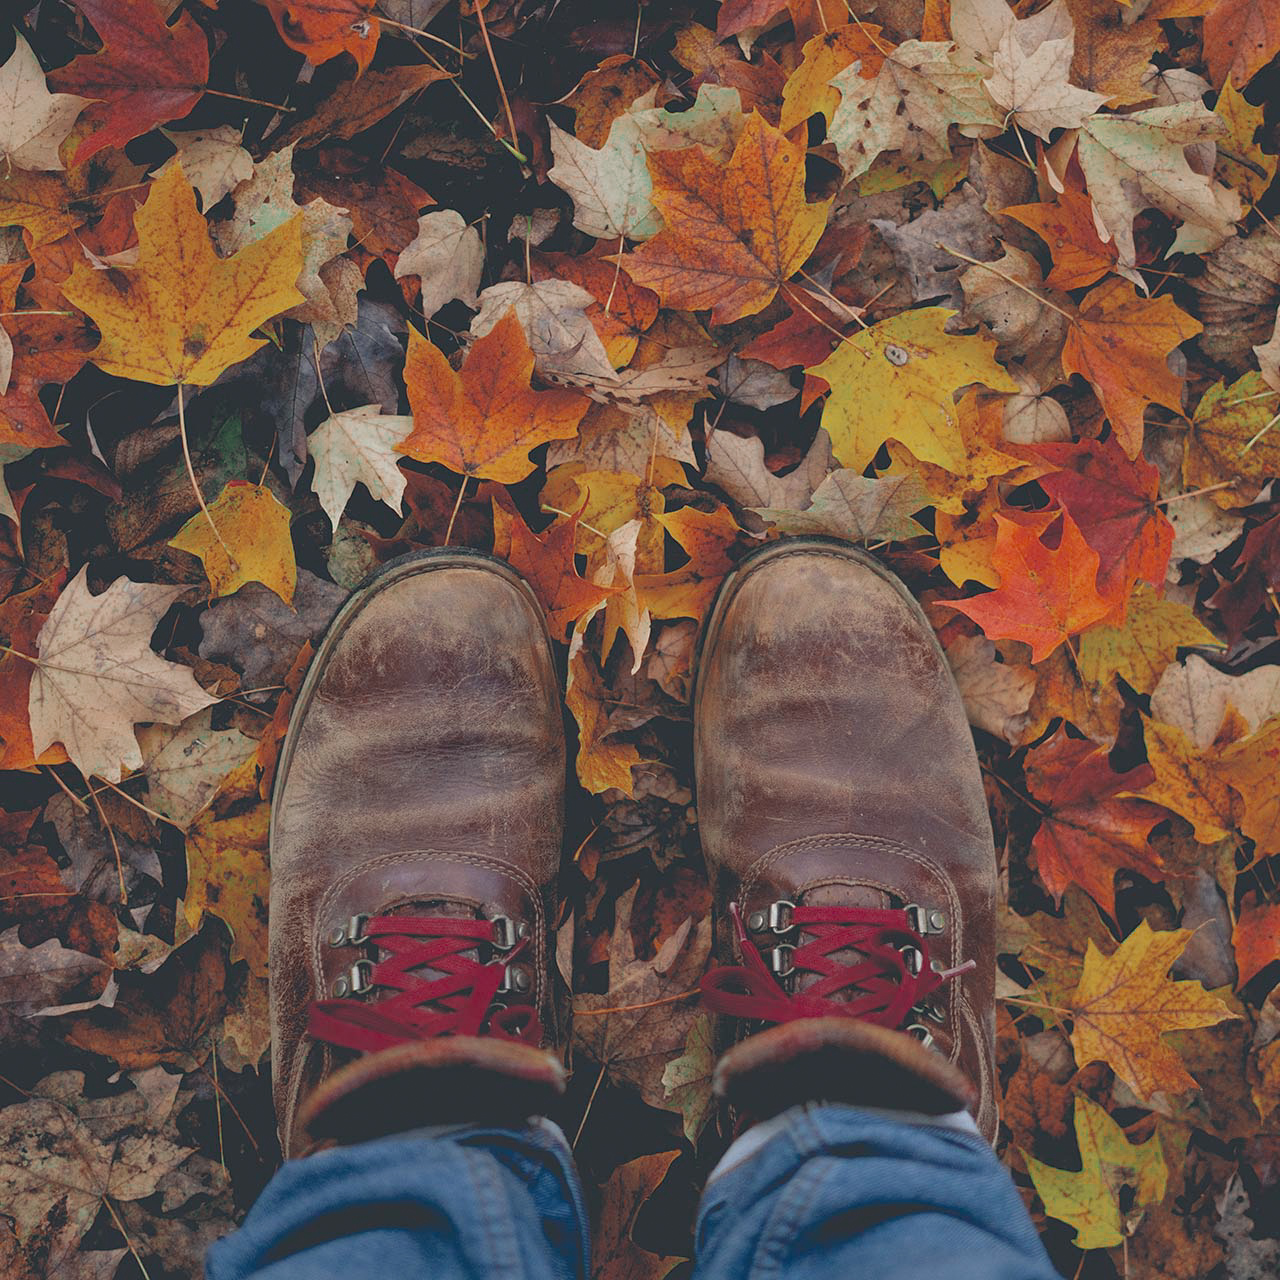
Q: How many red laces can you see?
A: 2